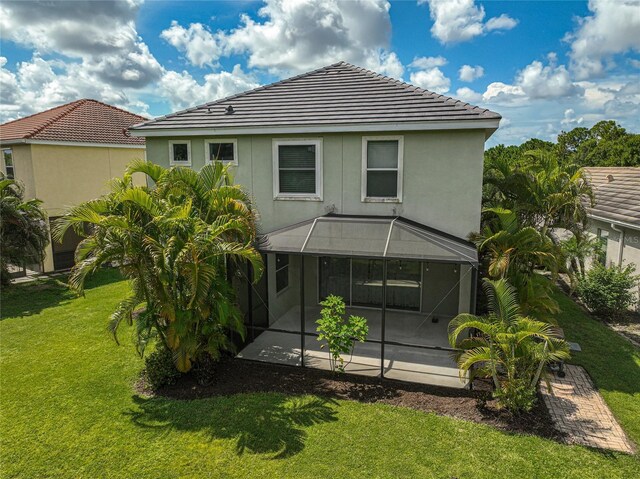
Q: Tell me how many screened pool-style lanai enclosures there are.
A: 1